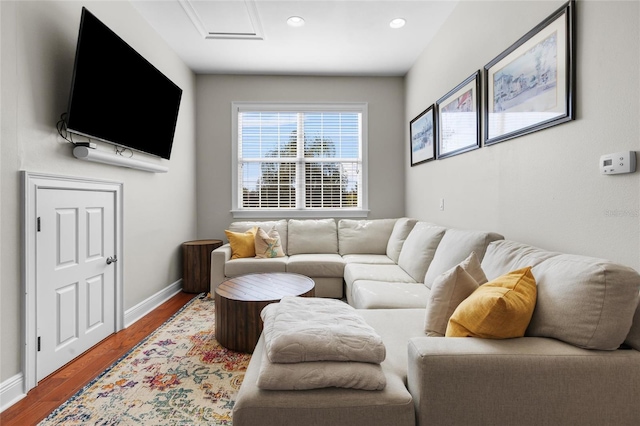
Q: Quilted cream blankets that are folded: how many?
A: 2